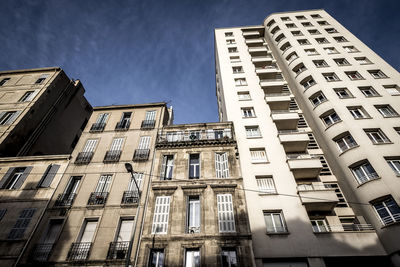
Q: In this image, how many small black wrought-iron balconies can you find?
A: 12